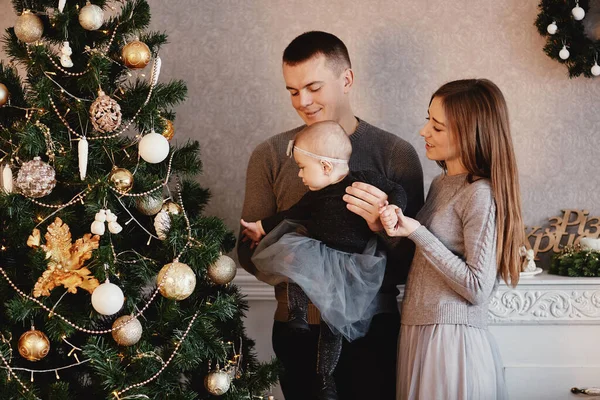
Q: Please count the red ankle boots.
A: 0